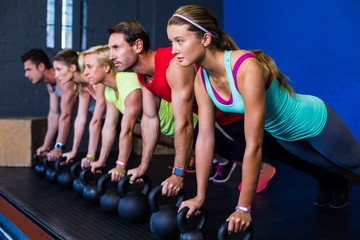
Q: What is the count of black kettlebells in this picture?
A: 10